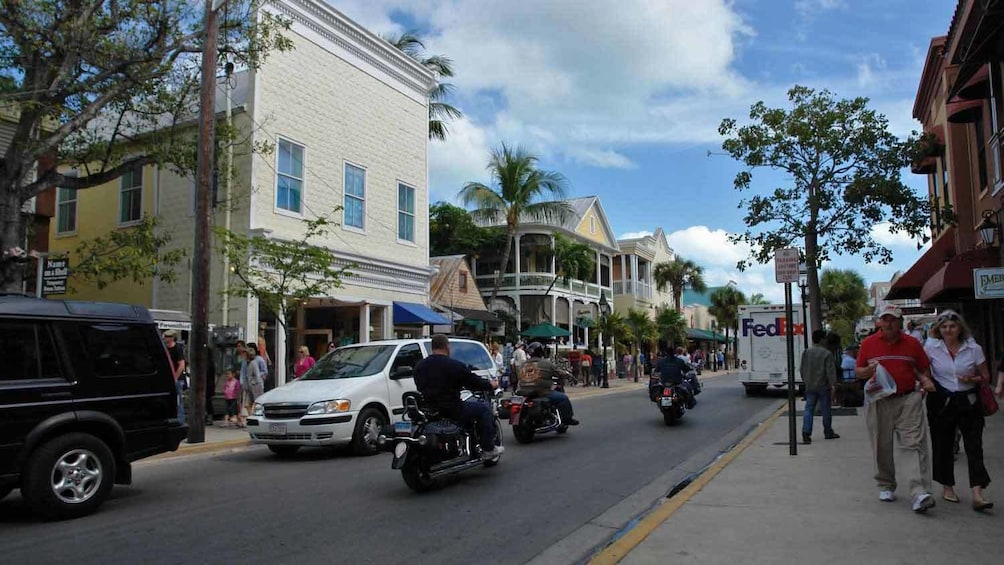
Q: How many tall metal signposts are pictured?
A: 1